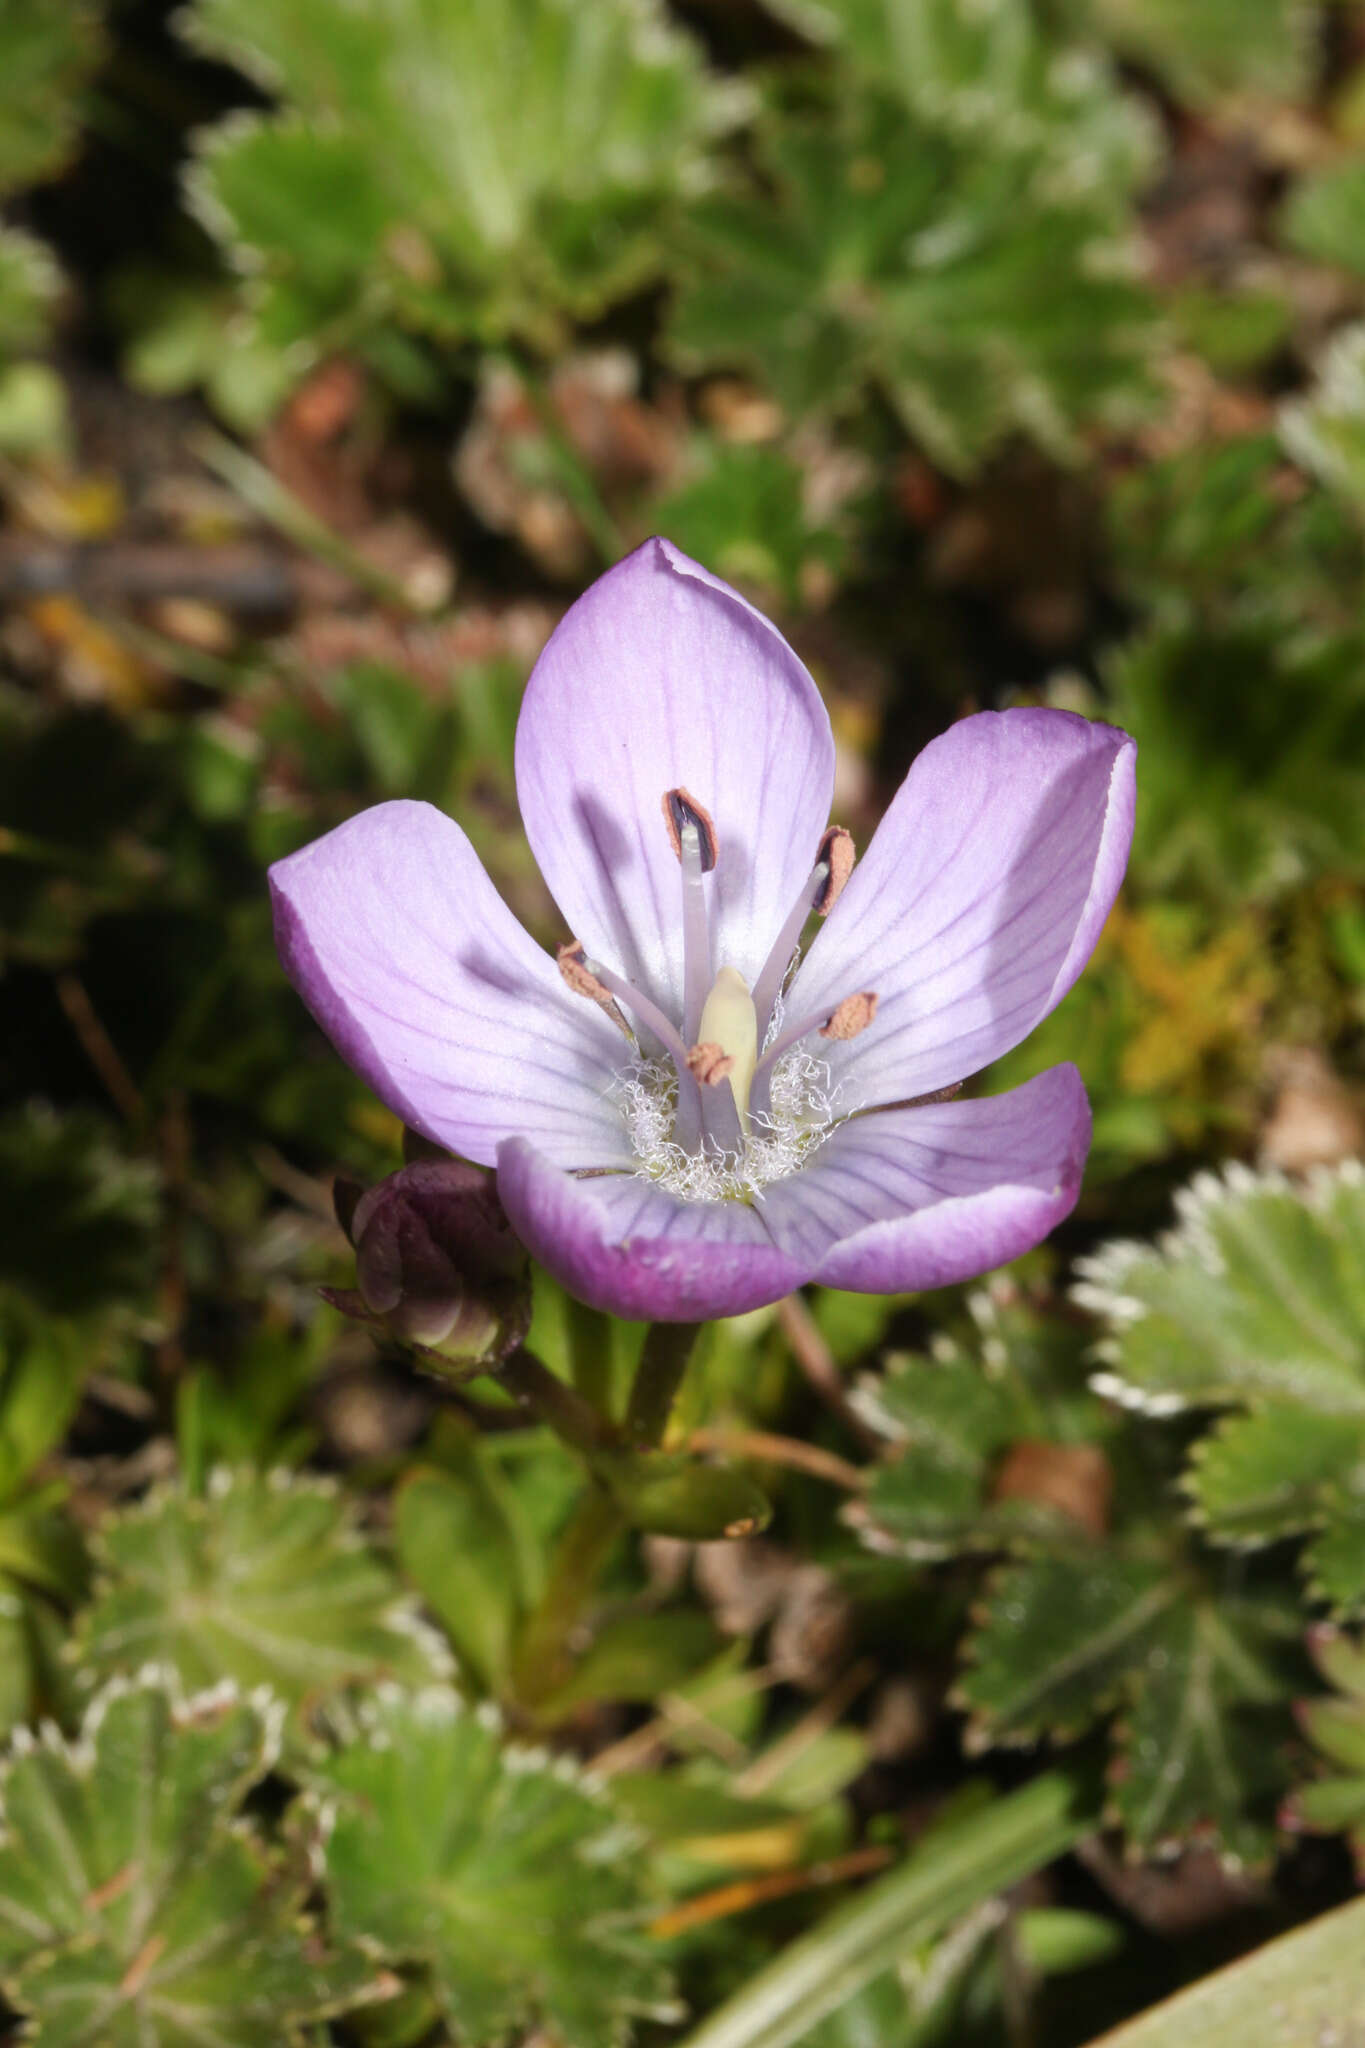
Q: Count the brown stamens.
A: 5